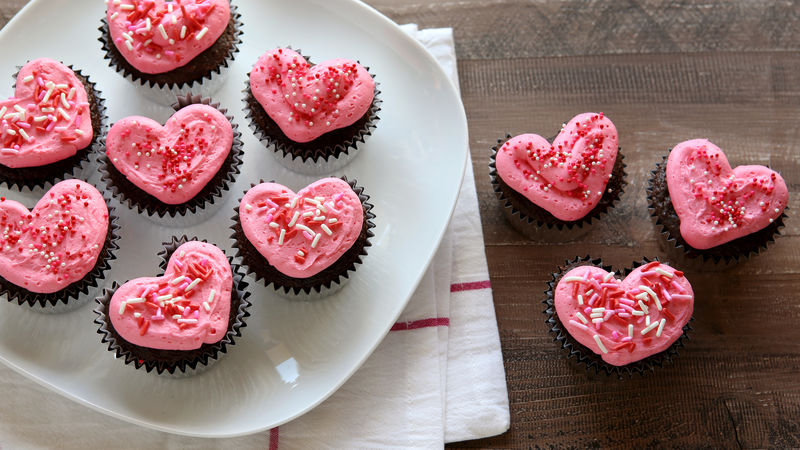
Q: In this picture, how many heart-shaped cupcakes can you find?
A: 10